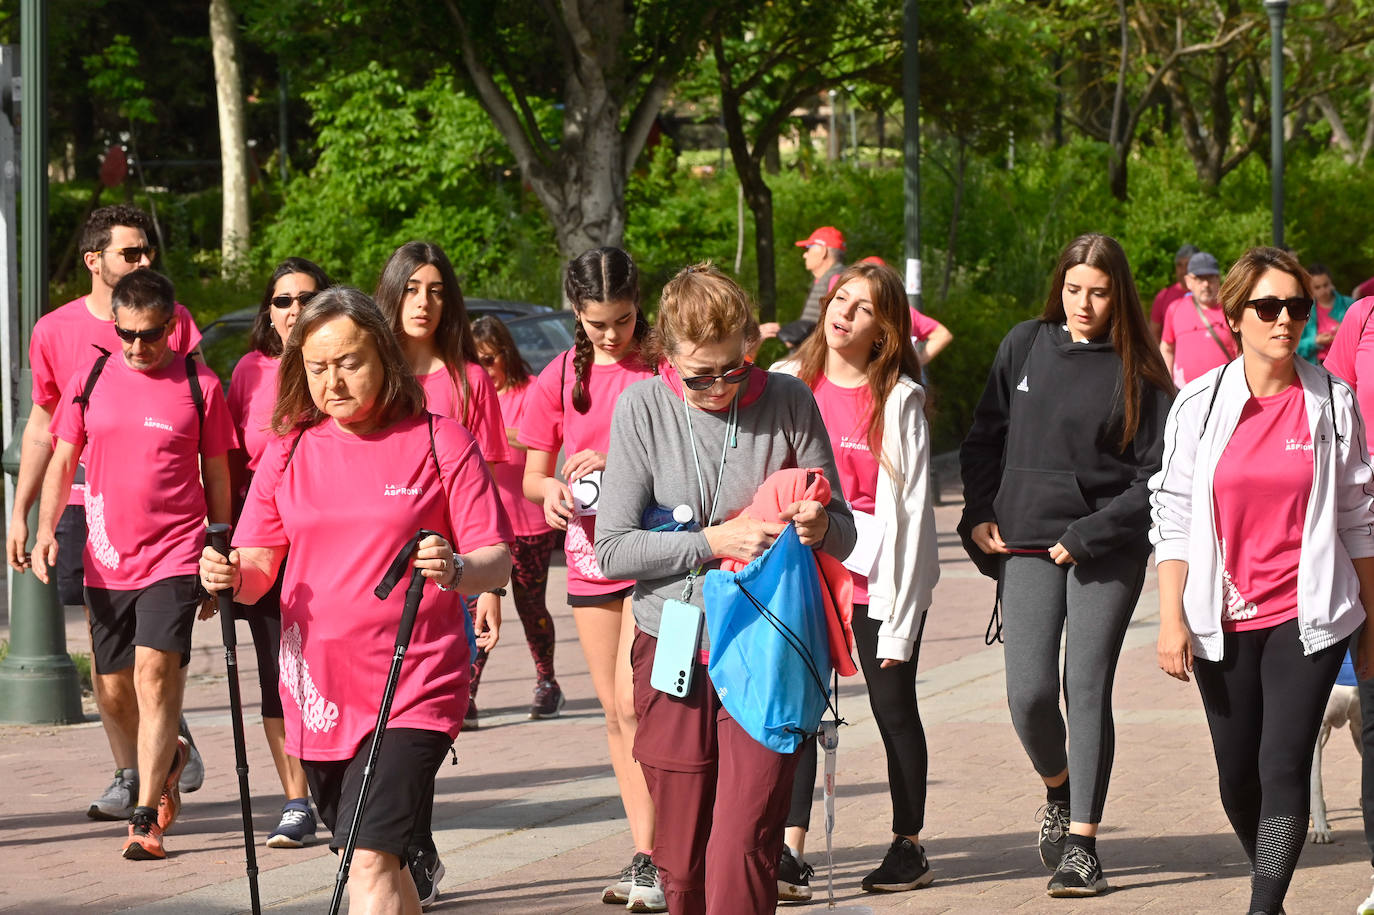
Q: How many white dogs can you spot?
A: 1